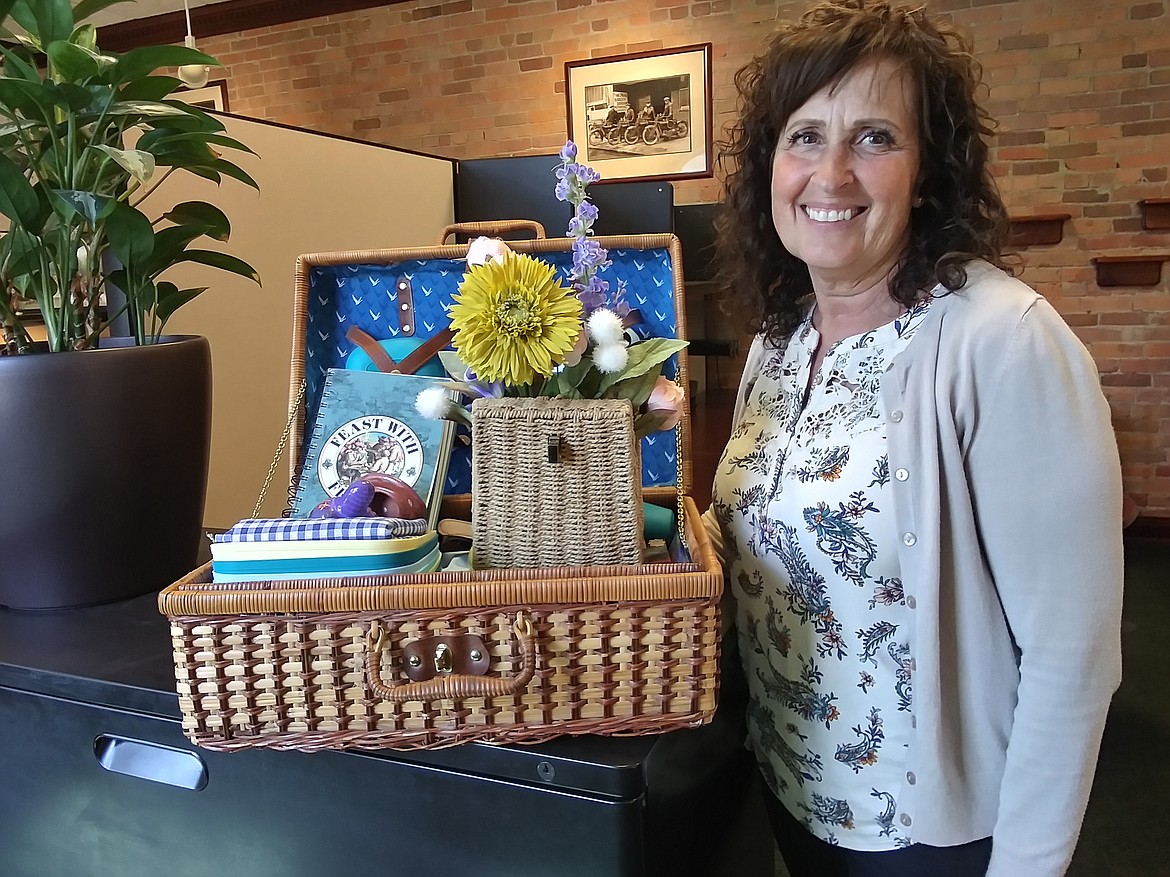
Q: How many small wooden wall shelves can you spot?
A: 3